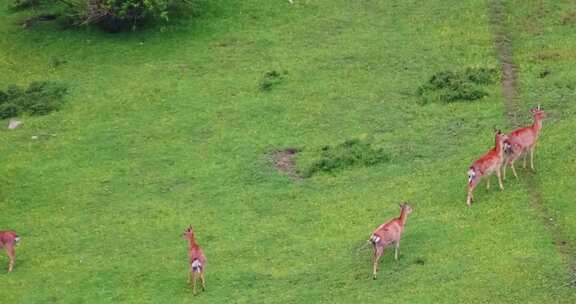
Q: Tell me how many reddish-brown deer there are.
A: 5